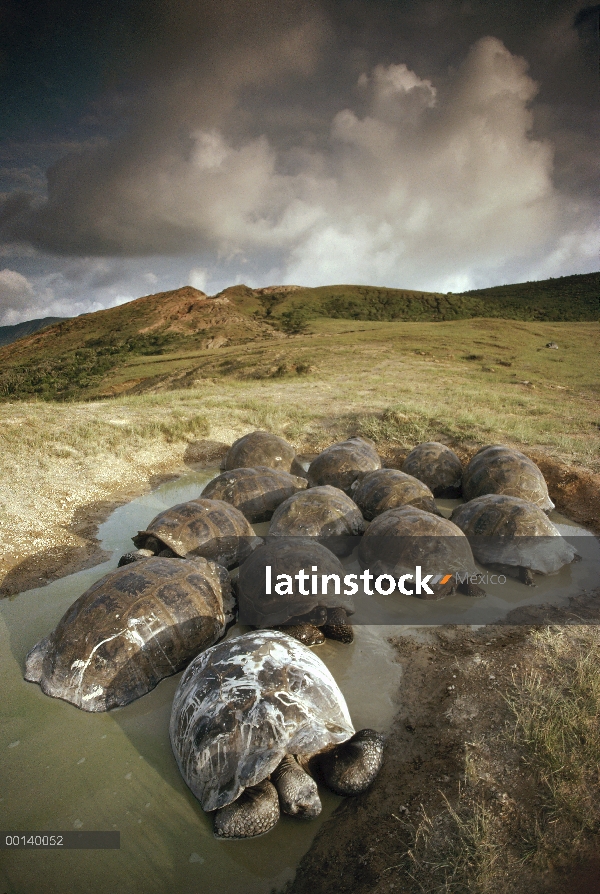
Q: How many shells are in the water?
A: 13